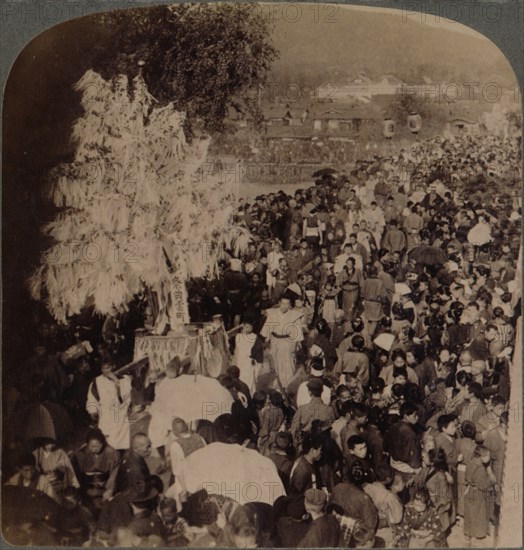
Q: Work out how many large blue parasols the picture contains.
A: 0